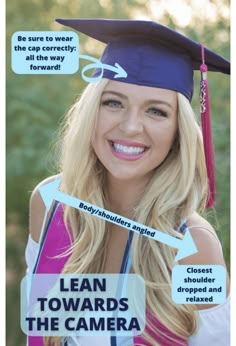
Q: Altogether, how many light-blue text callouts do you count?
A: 4